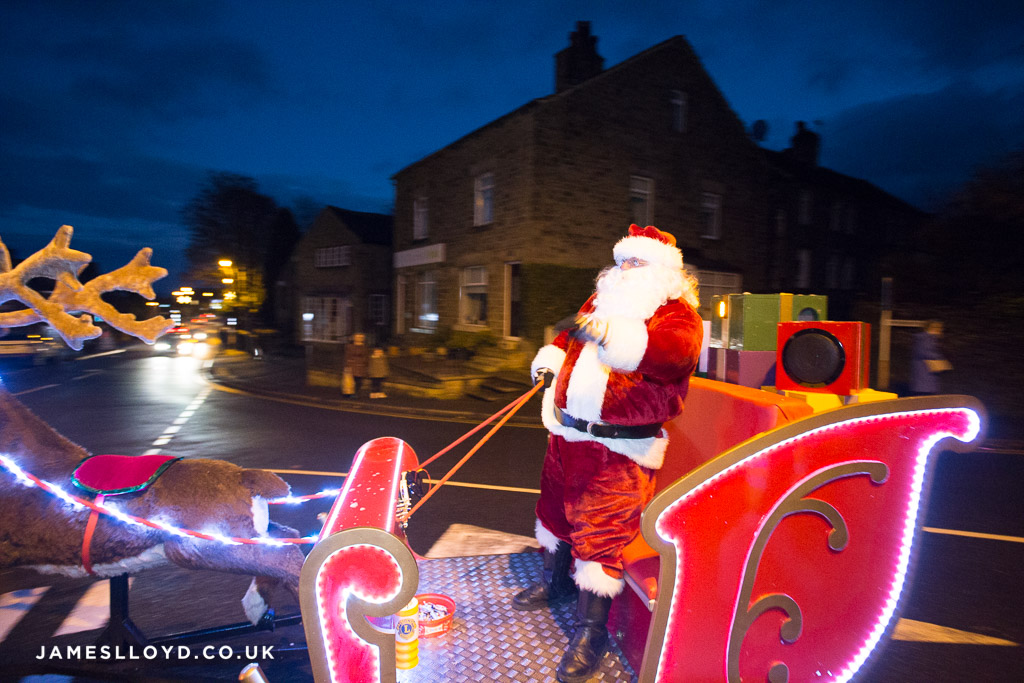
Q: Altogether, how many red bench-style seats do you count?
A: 1